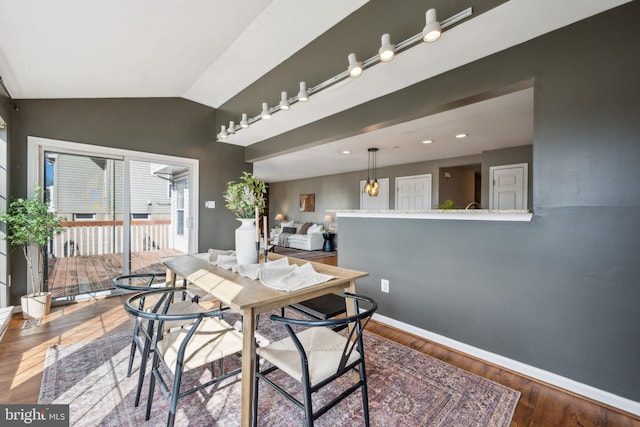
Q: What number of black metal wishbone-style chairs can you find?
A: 3